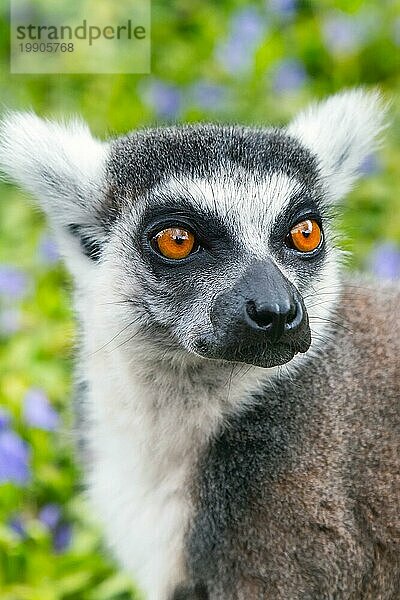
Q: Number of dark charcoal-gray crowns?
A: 1